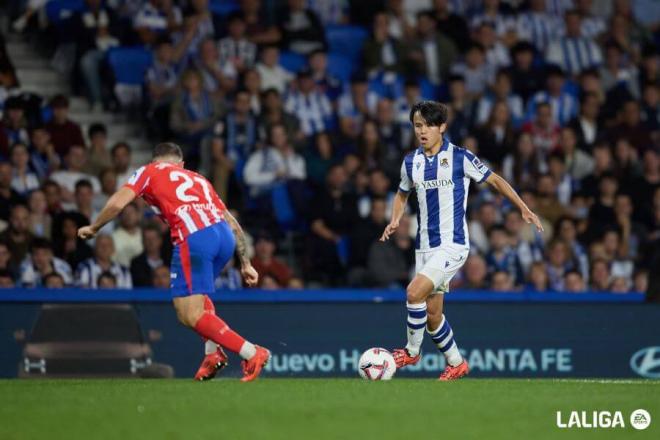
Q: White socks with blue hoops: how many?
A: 2